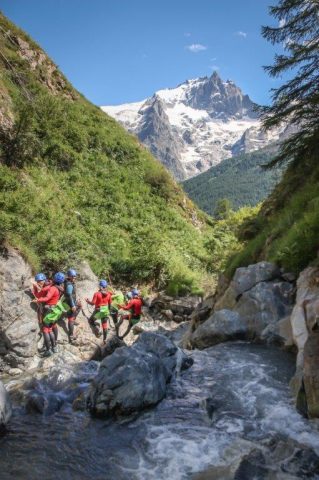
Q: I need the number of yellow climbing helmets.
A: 0